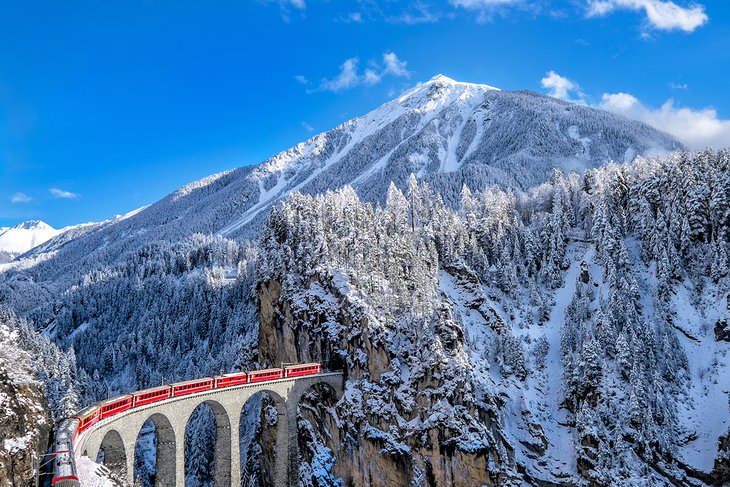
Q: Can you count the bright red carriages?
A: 7